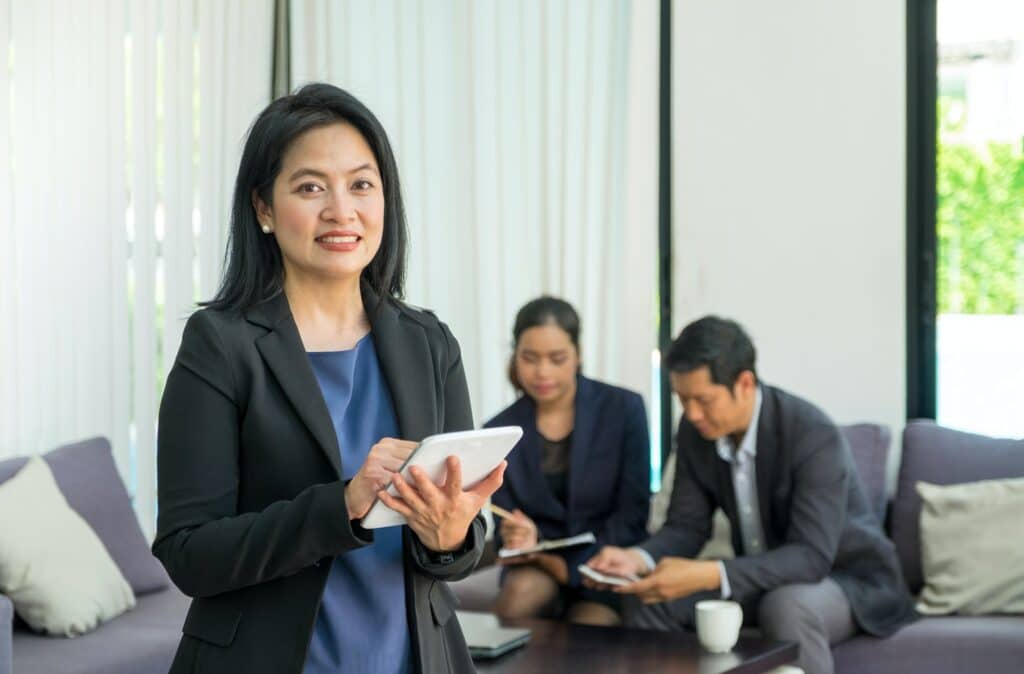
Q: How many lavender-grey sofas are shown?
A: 2